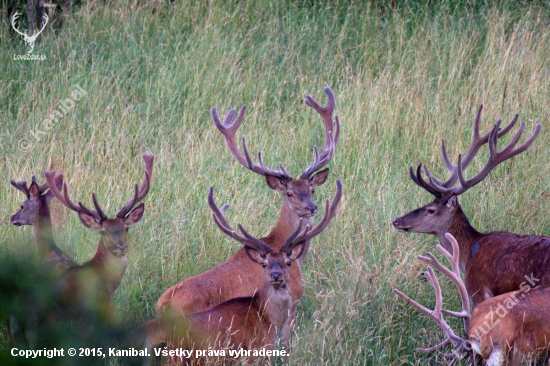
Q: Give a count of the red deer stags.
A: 6